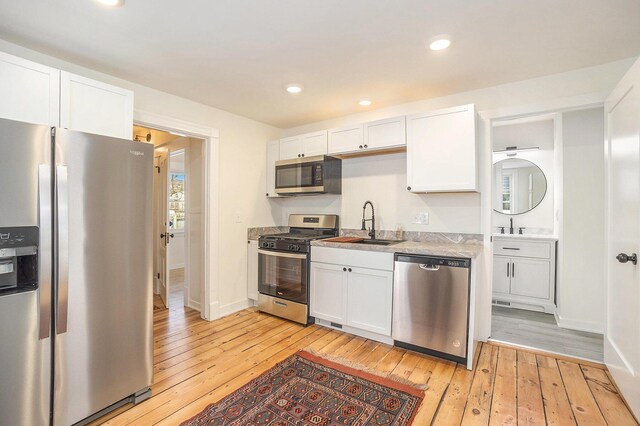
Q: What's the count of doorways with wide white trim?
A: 2